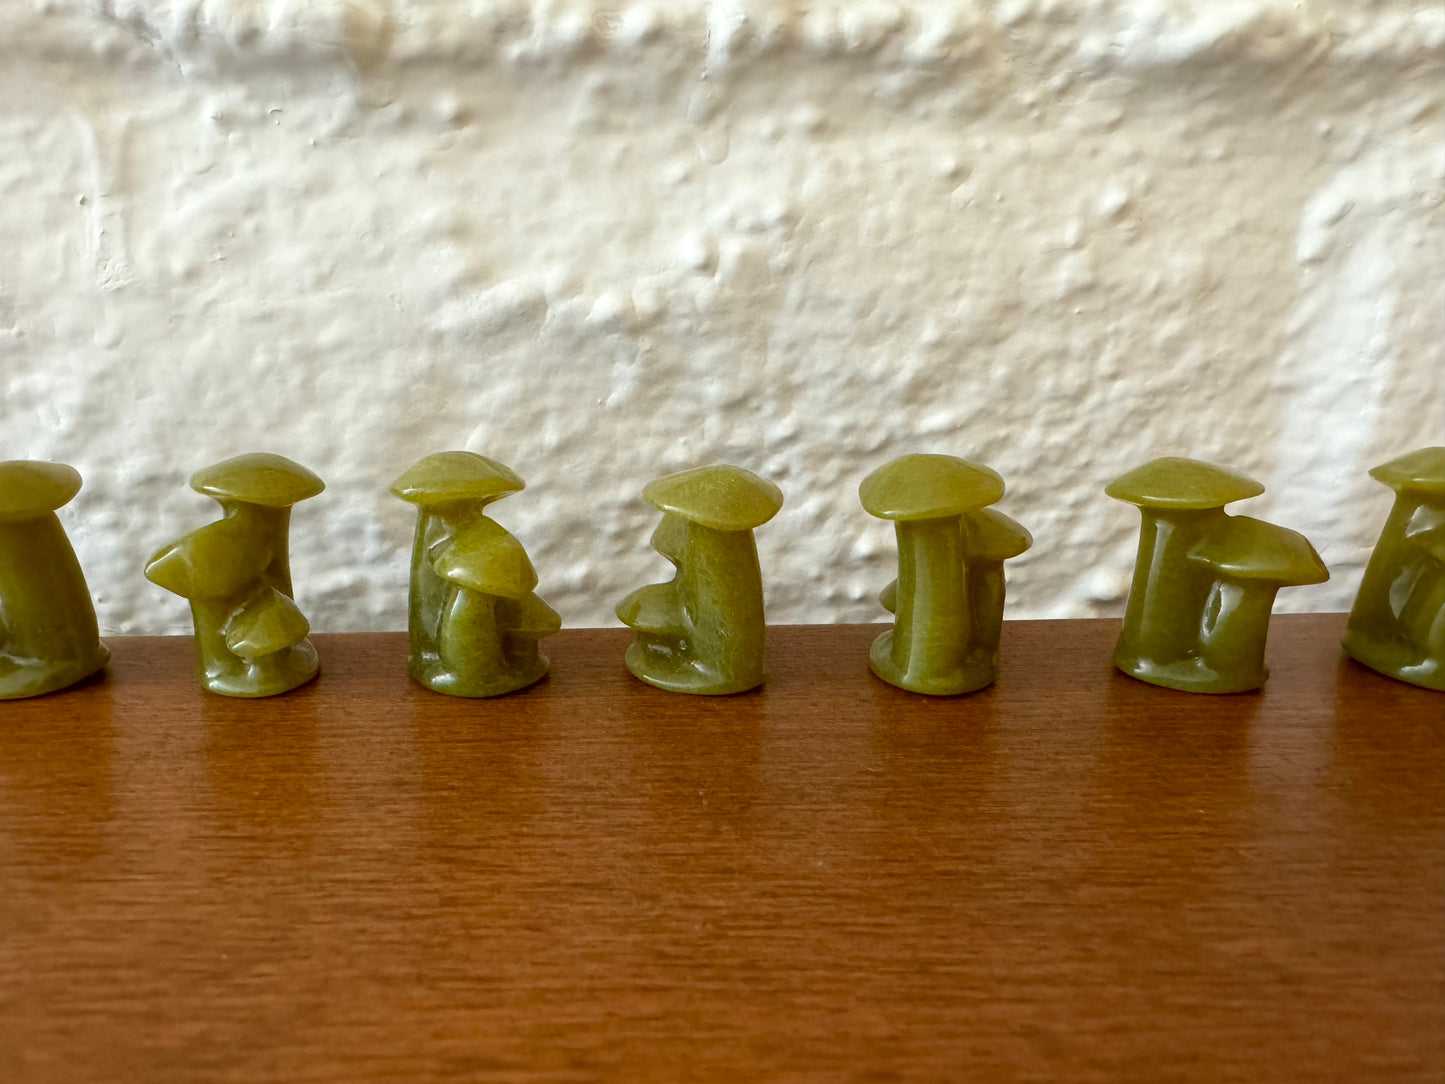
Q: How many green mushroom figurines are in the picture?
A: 7